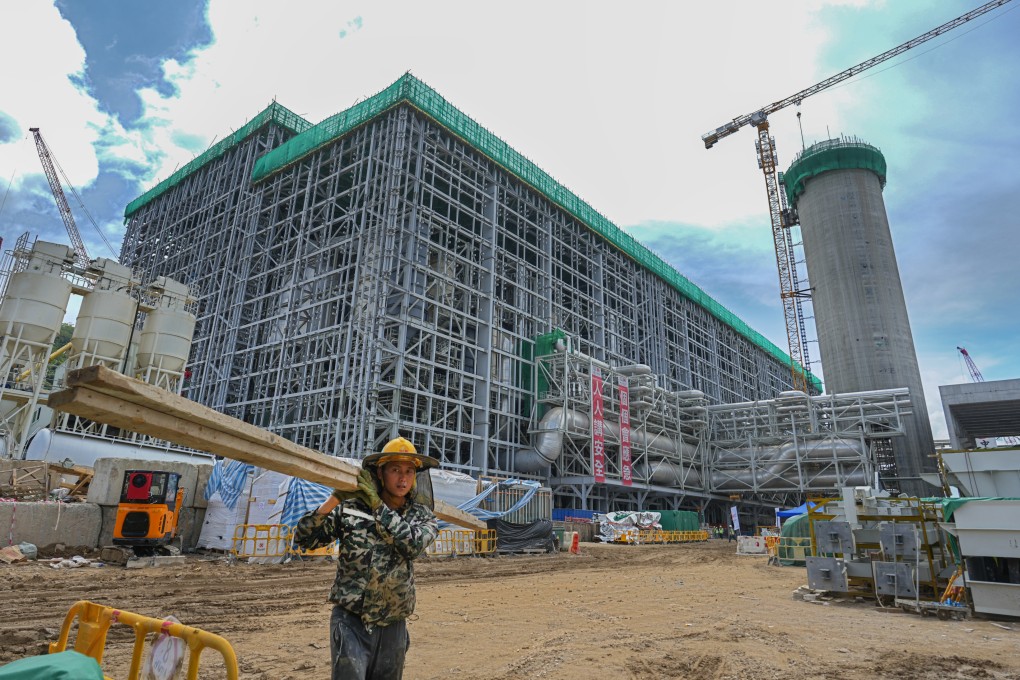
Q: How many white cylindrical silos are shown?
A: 3